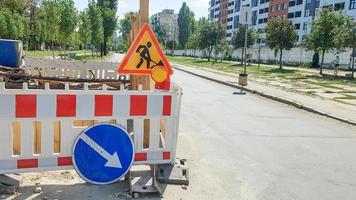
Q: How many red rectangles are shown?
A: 9